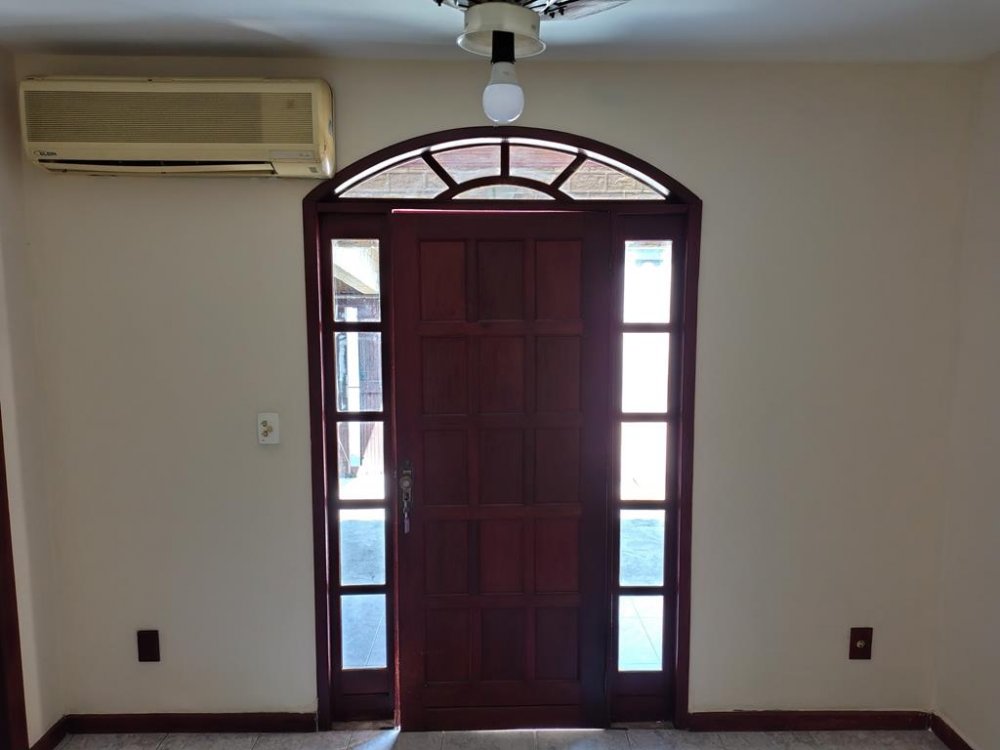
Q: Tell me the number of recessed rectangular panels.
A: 15